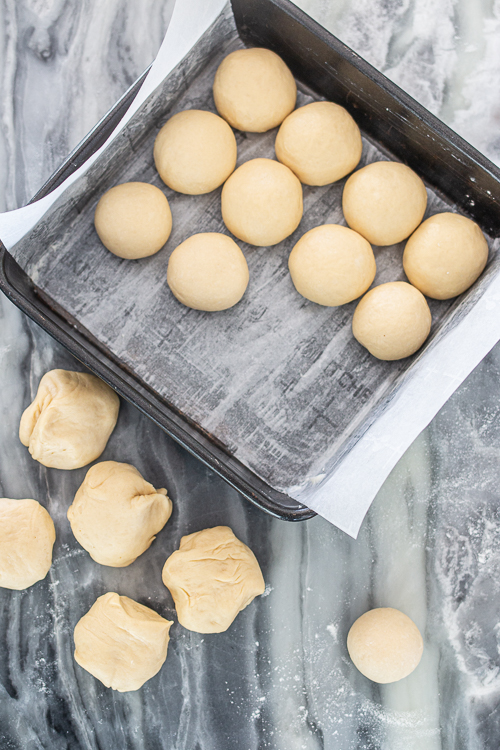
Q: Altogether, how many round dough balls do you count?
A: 11